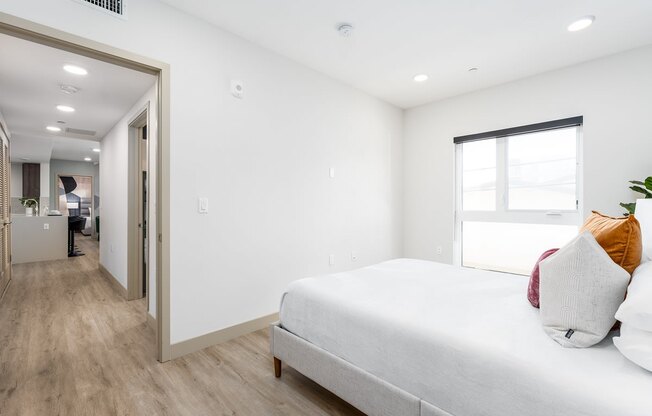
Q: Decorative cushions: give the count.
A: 3